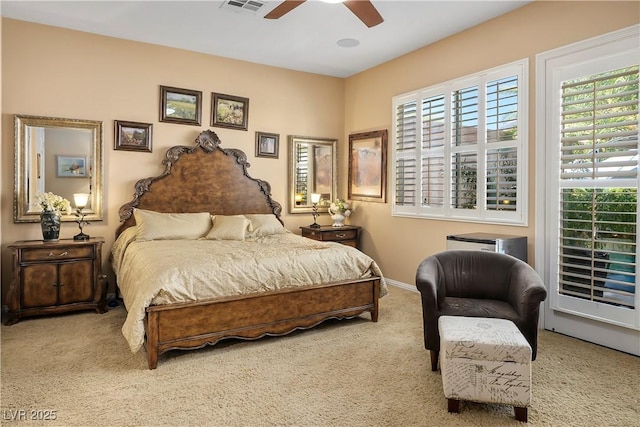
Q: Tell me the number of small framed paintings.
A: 4